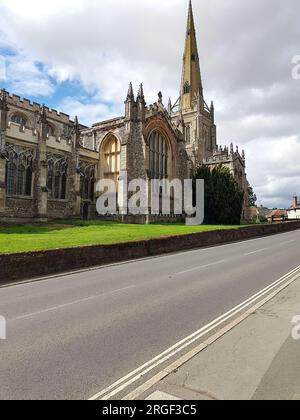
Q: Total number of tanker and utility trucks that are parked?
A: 0